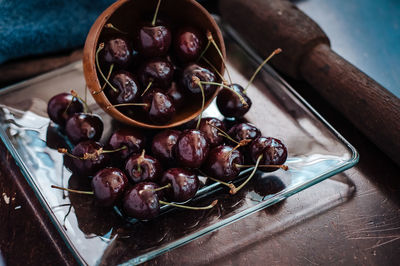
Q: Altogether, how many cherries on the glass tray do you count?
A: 15